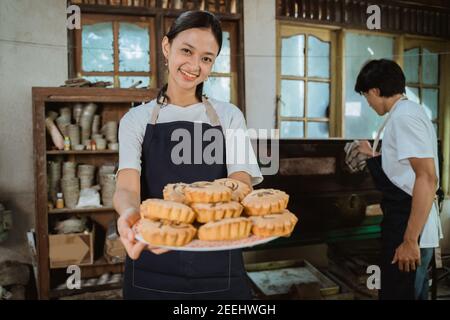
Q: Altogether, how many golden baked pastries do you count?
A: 9